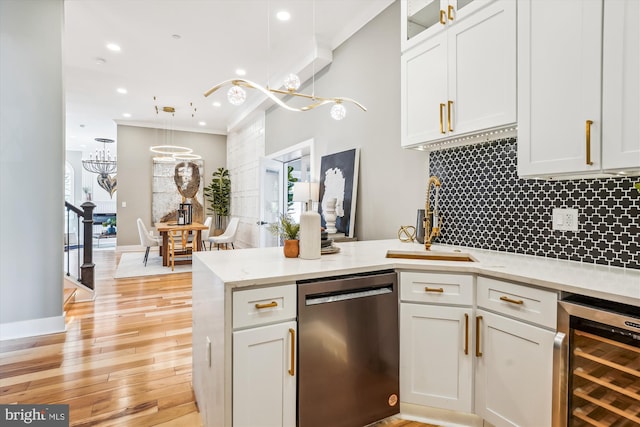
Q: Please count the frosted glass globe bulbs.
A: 3